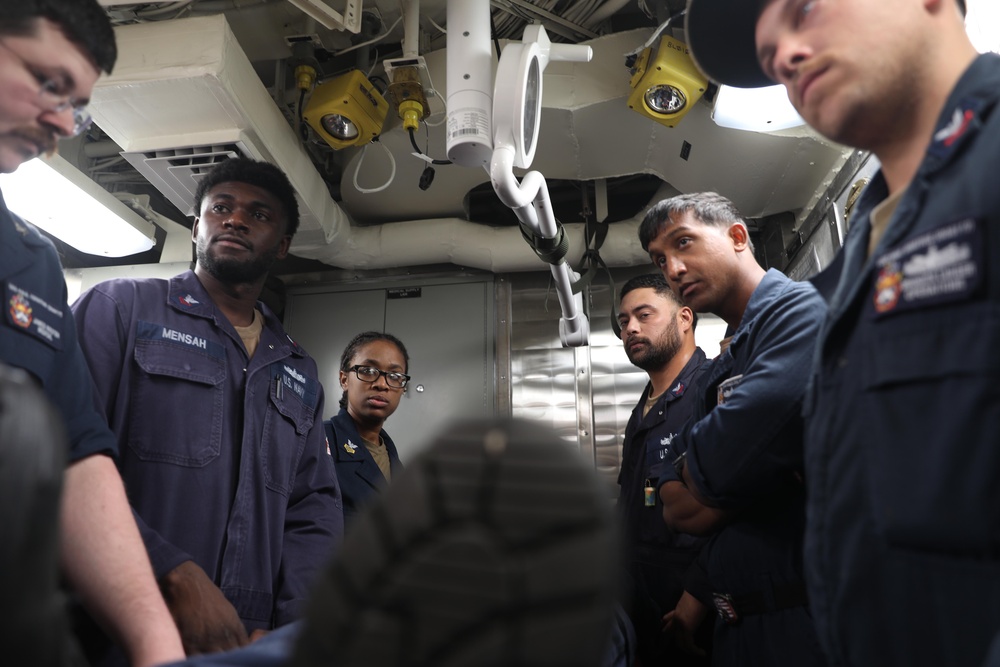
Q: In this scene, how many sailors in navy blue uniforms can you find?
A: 6